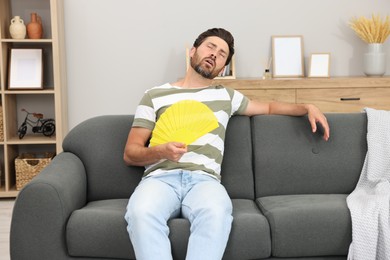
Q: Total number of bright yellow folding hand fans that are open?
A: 1